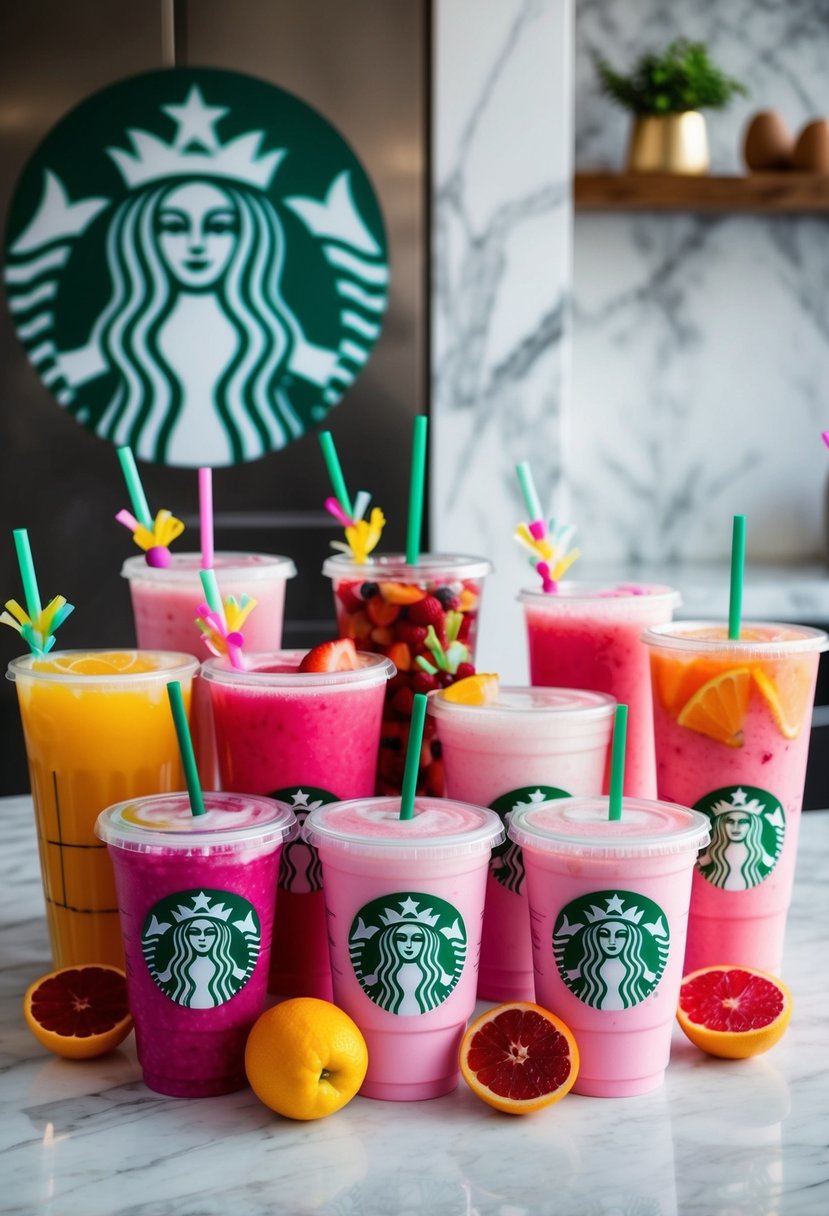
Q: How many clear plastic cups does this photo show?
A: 10